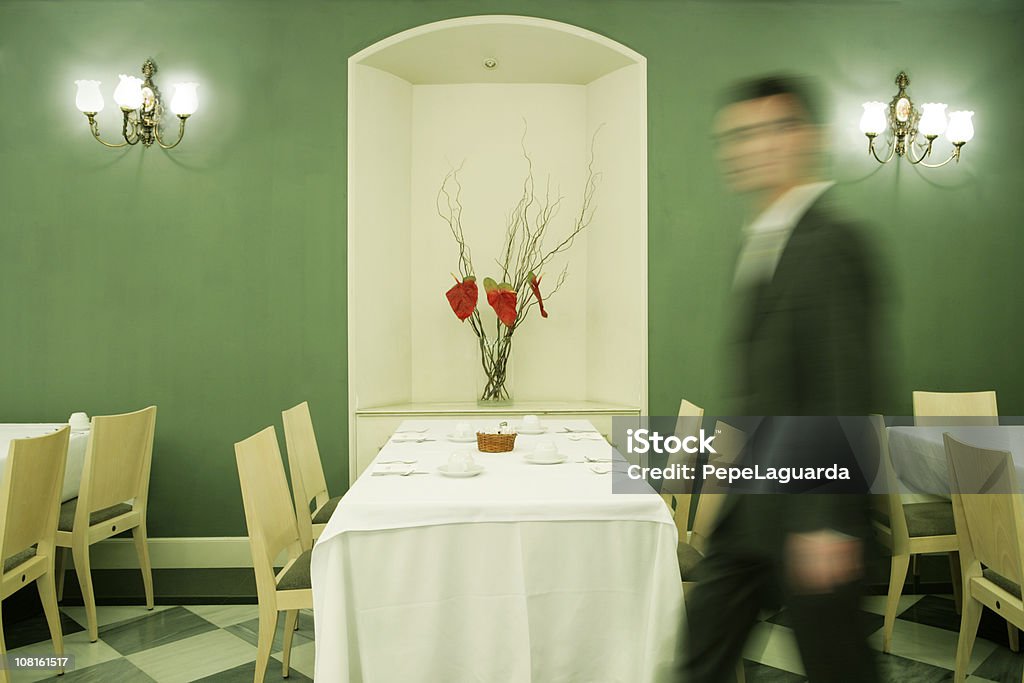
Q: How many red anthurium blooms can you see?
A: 3